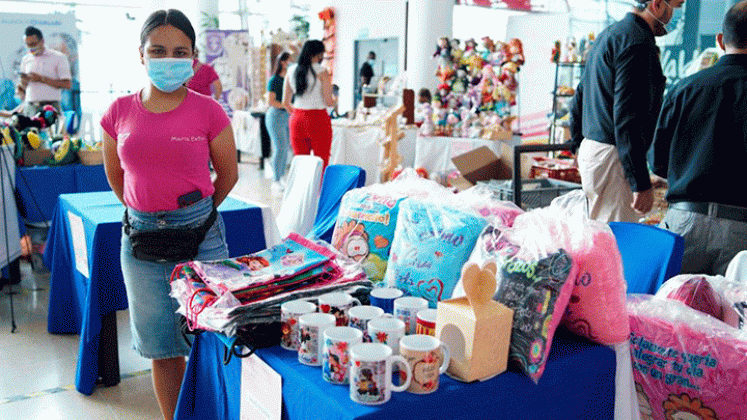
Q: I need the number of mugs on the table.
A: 11